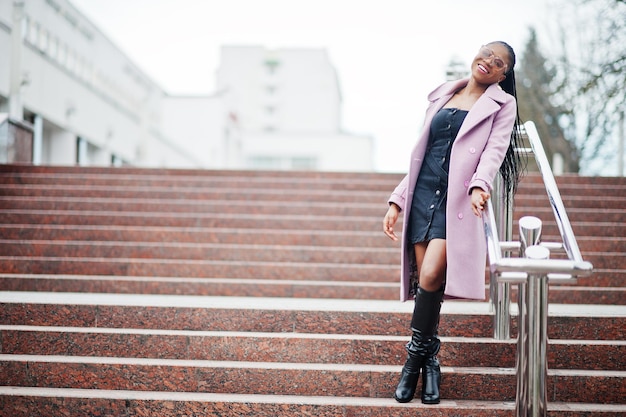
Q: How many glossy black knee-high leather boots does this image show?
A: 2